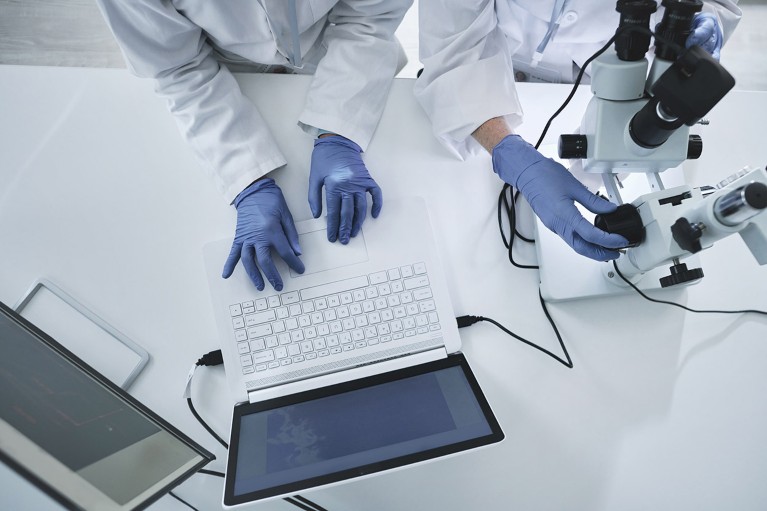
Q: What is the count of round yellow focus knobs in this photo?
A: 0